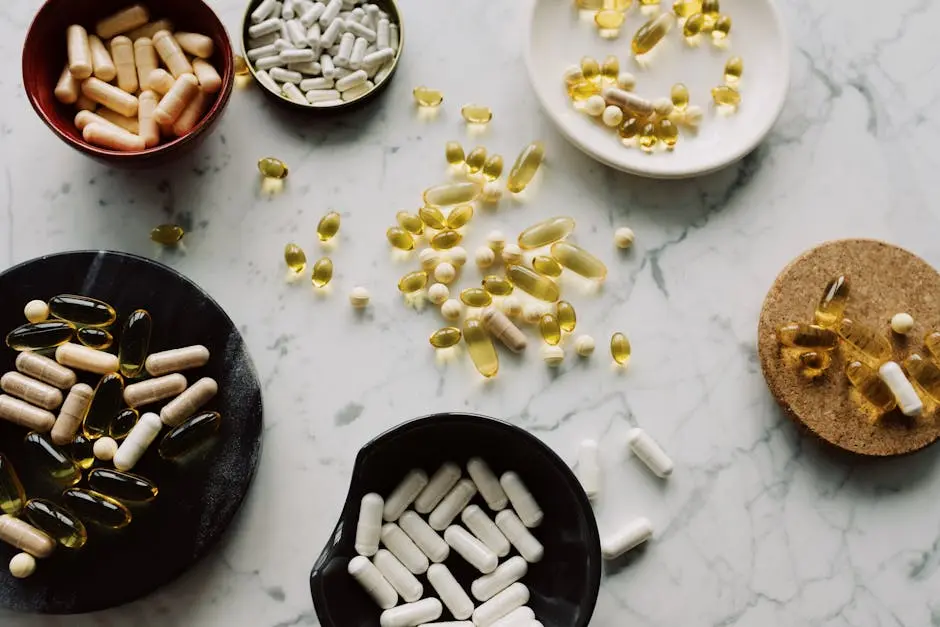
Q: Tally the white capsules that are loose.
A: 3